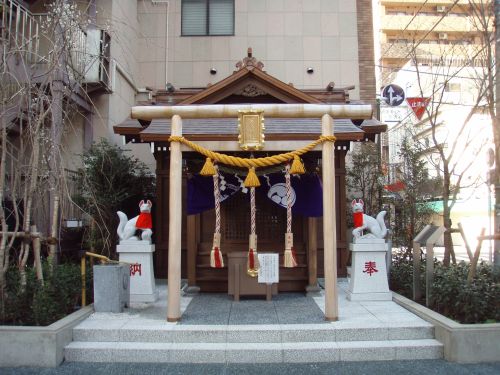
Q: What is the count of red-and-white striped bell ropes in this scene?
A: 3